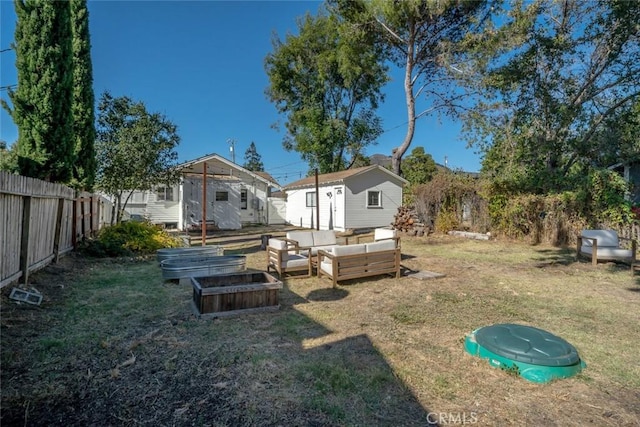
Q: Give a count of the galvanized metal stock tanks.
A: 2